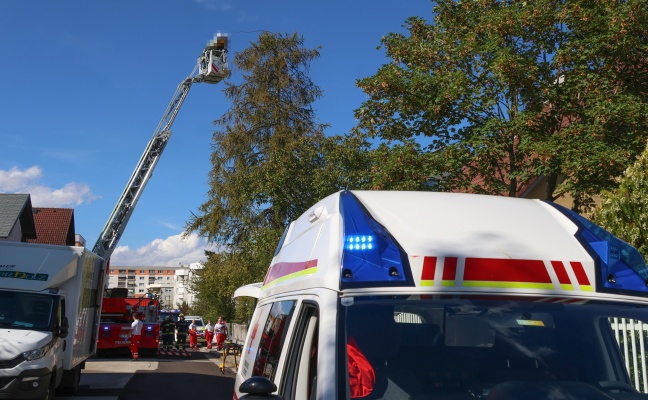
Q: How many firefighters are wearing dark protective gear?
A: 2